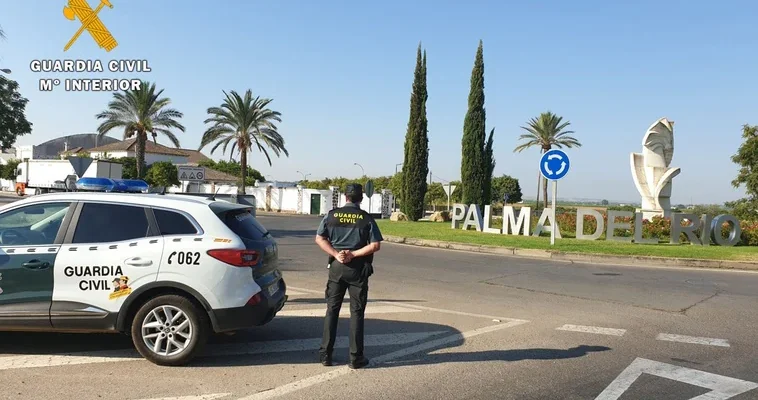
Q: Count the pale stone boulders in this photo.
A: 2